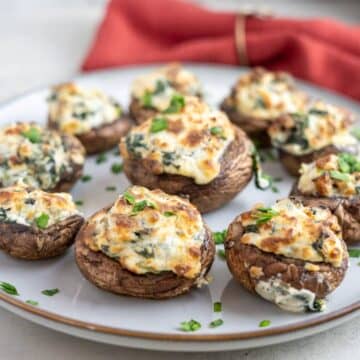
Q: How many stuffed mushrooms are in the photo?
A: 10